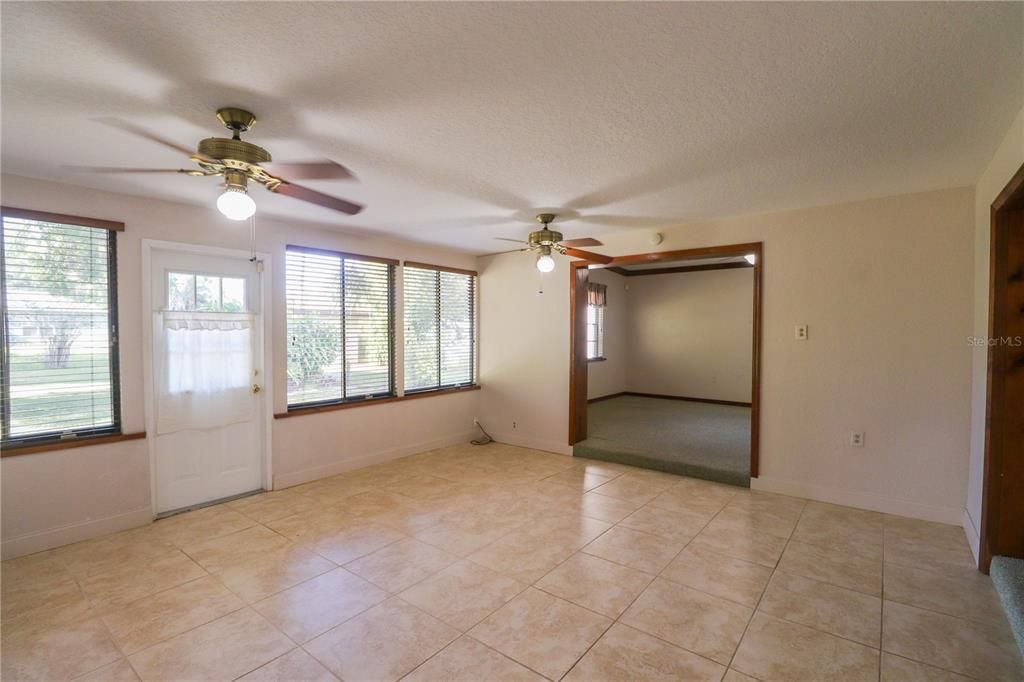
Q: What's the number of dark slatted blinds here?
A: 3